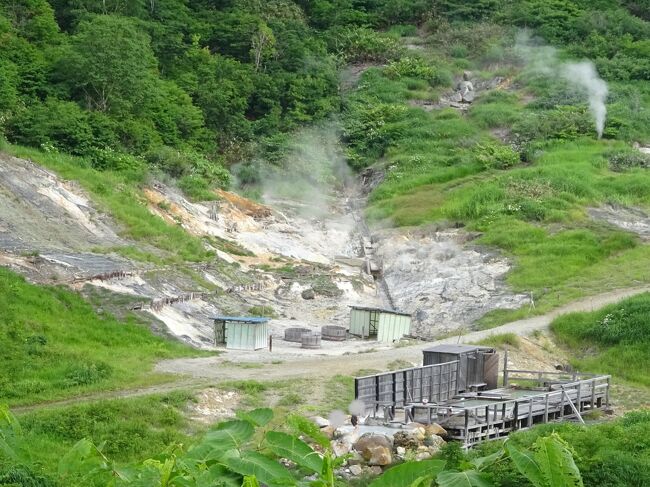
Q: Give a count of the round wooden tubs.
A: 3